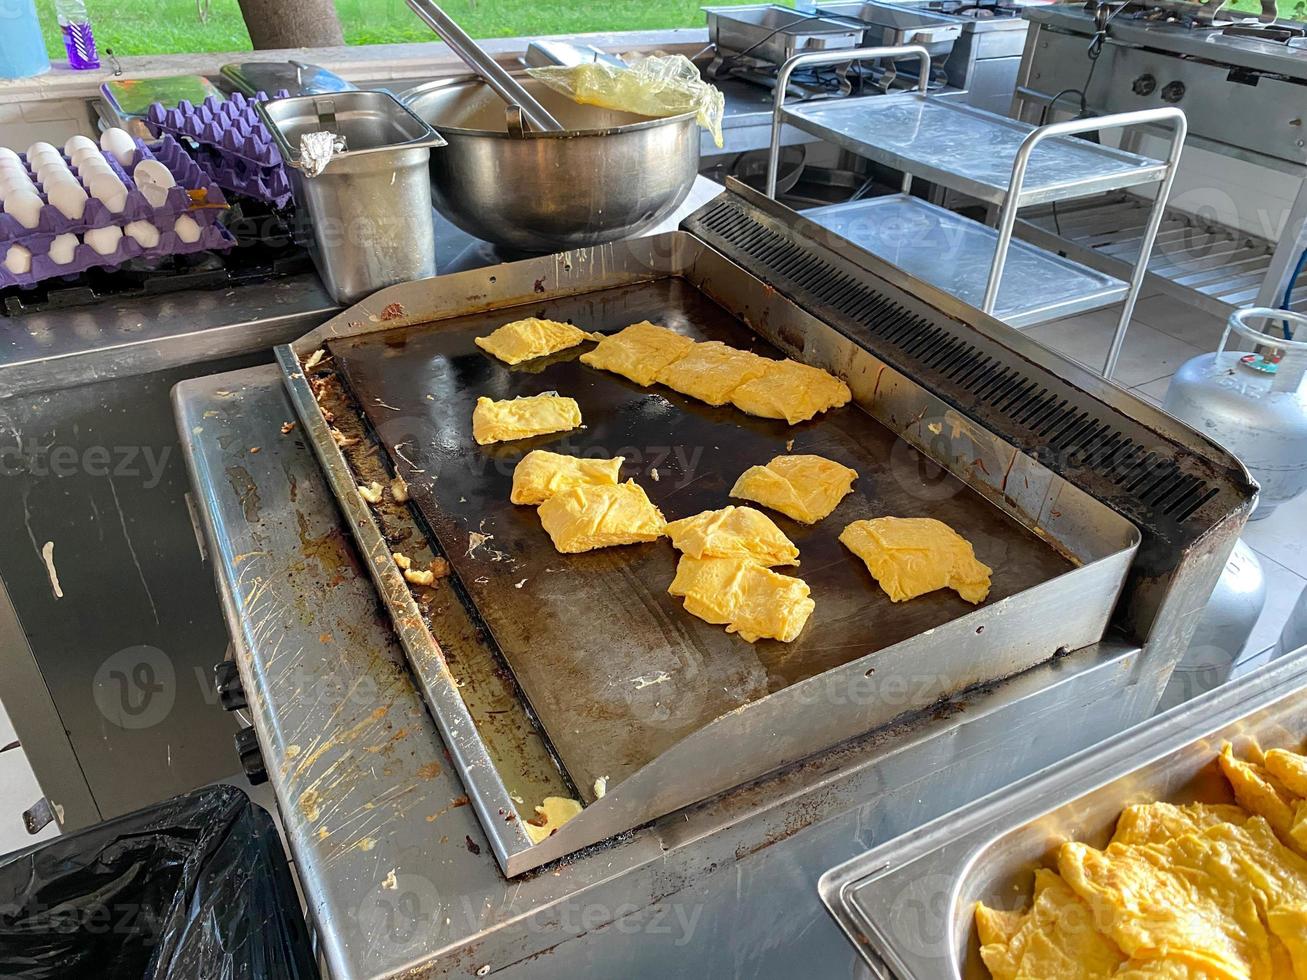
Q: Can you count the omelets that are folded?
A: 11